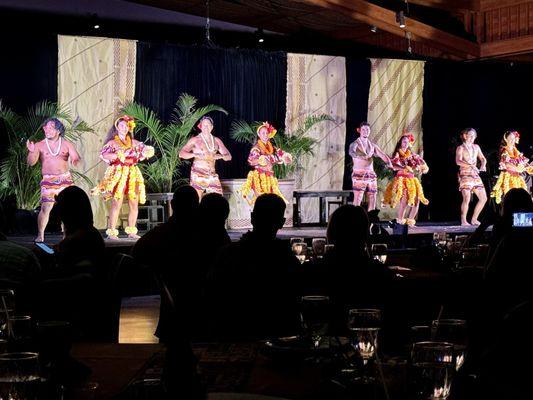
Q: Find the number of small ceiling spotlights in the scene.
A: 4